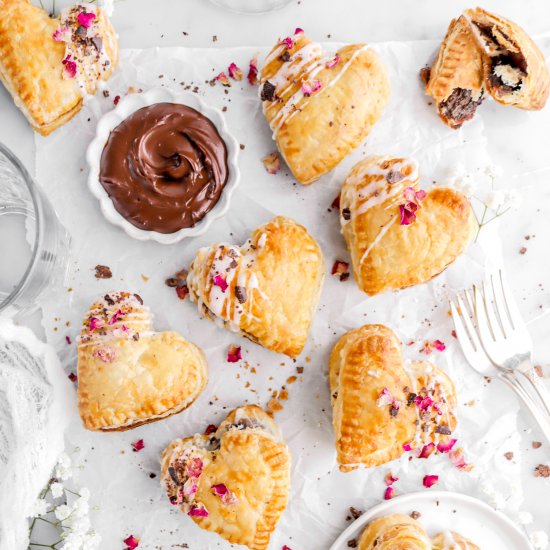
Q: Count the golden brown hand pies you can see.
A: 9